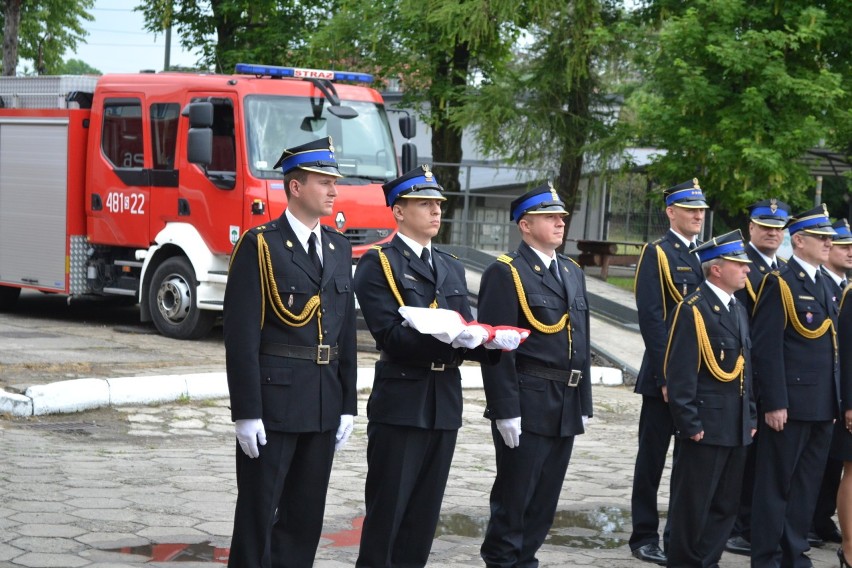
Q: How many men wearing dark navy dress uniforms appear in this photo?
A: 8